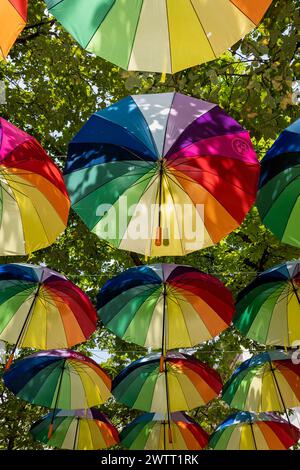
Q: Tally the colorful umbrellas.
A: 14